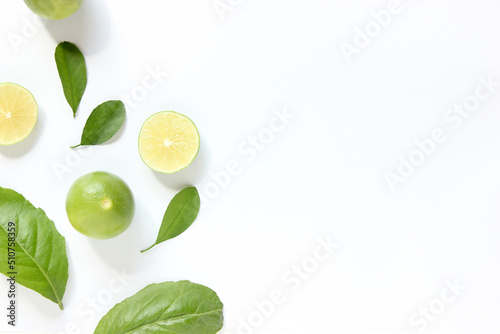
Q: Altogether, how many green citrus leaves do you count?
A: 5